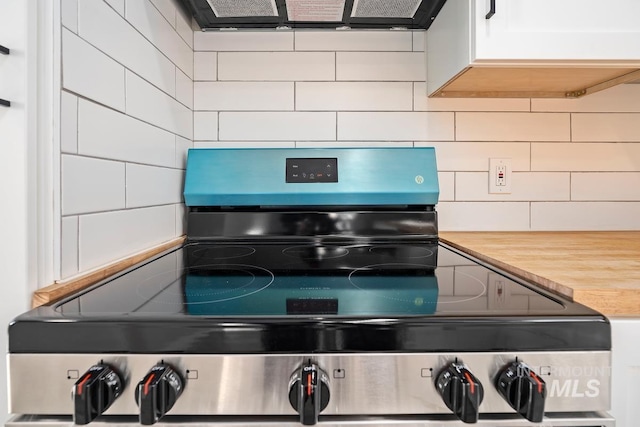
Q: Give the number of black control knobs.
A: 5